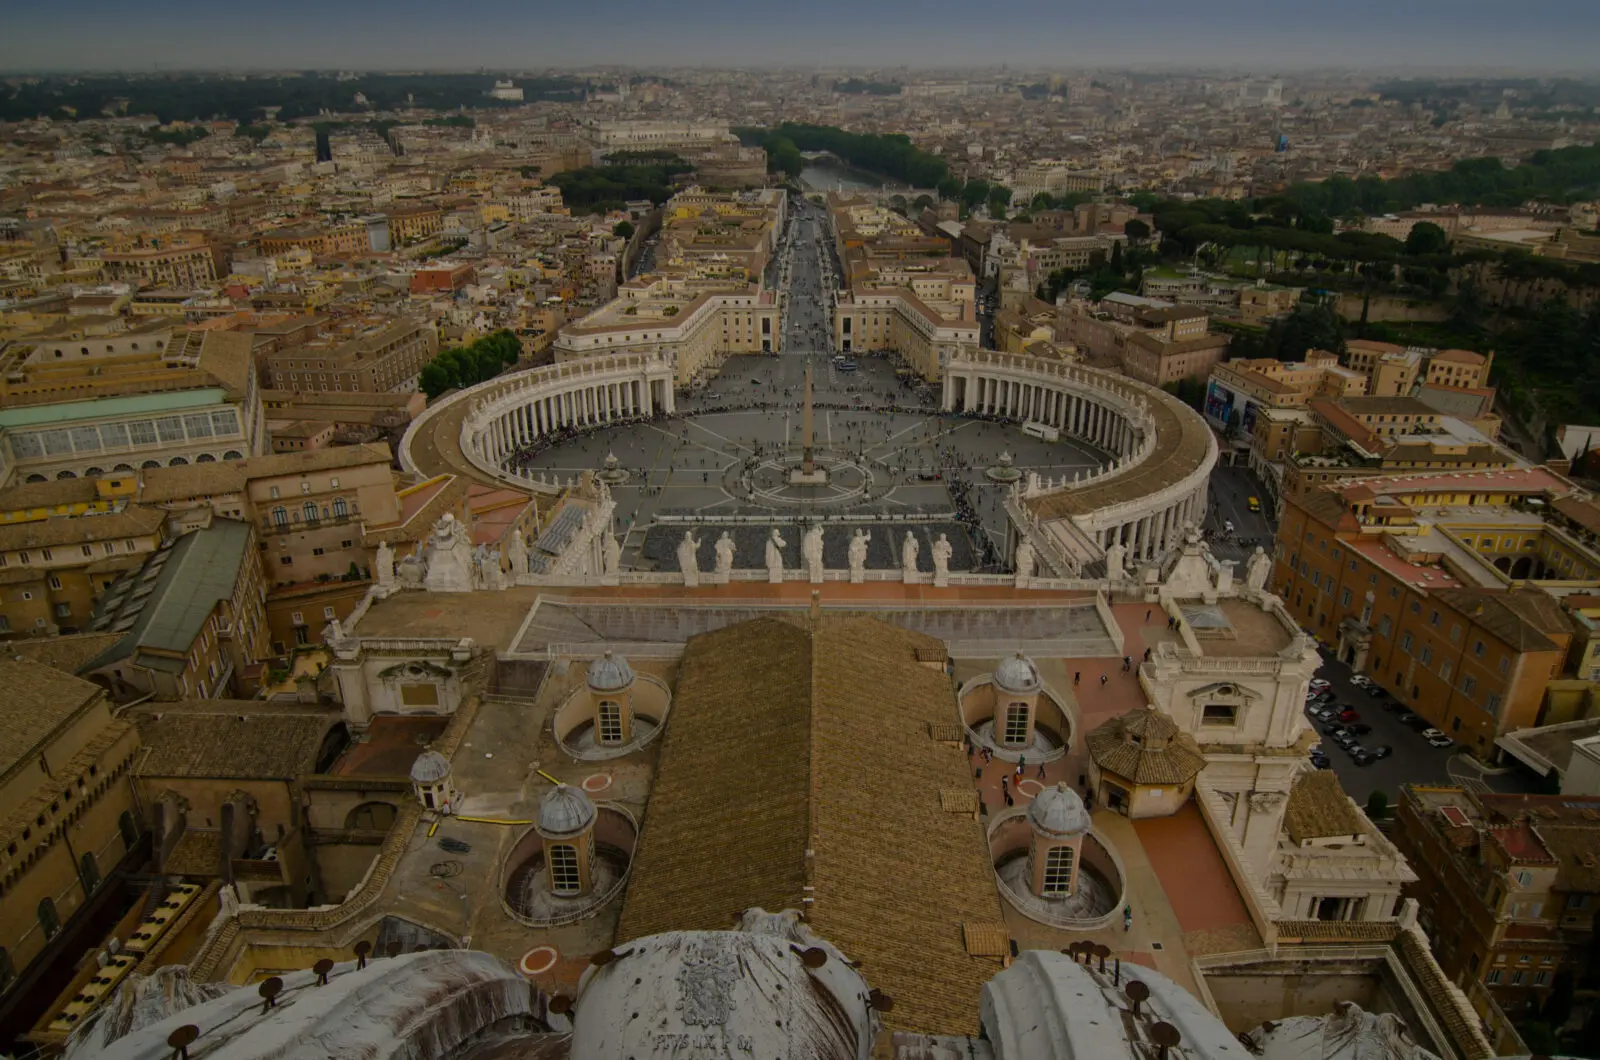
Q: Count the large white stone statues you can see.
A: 13